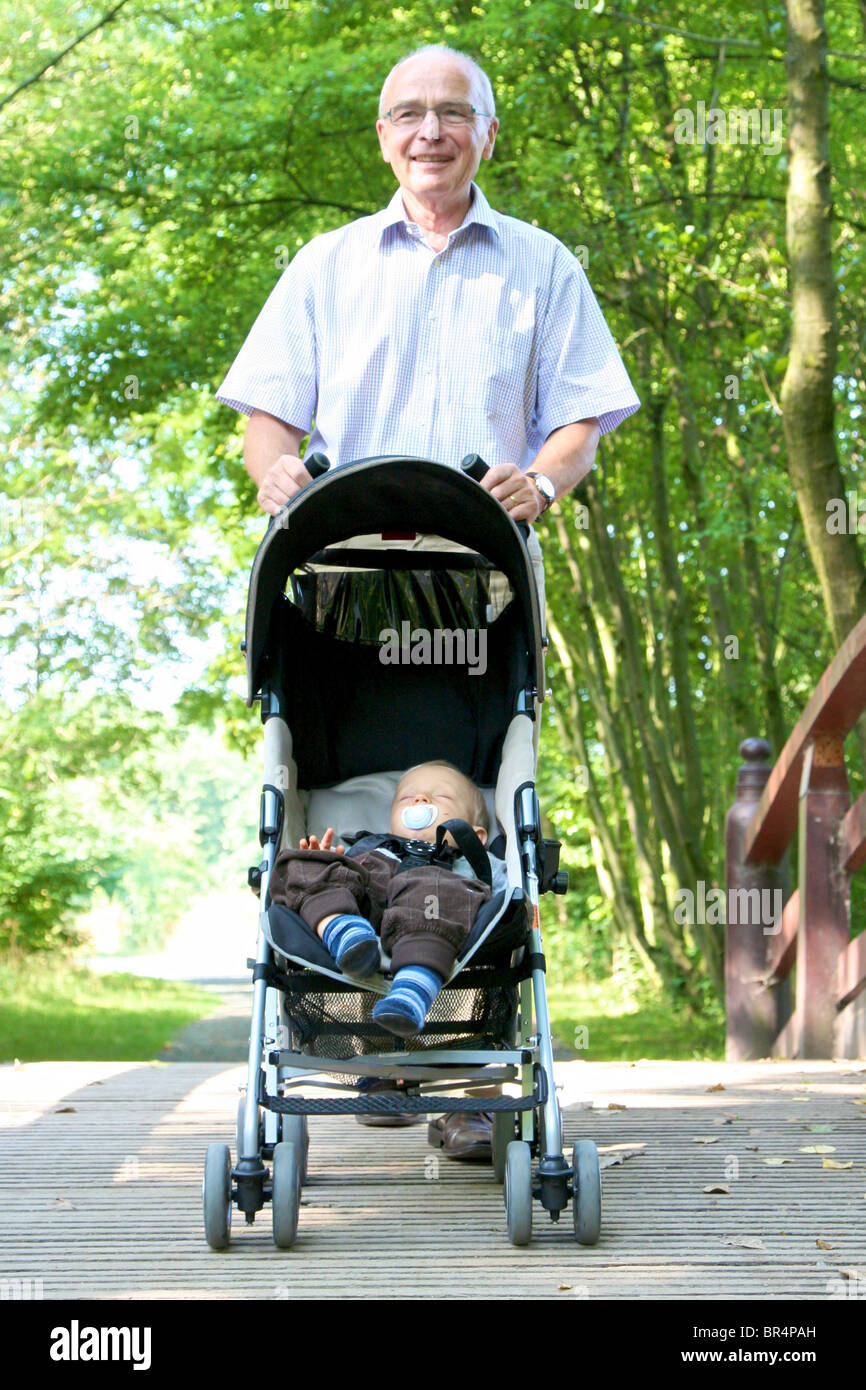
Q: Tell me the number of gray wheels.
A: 8